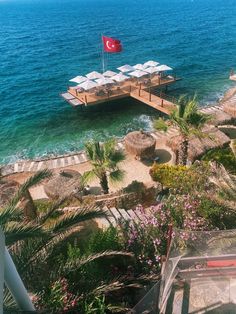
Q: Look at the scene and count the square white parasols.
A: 12